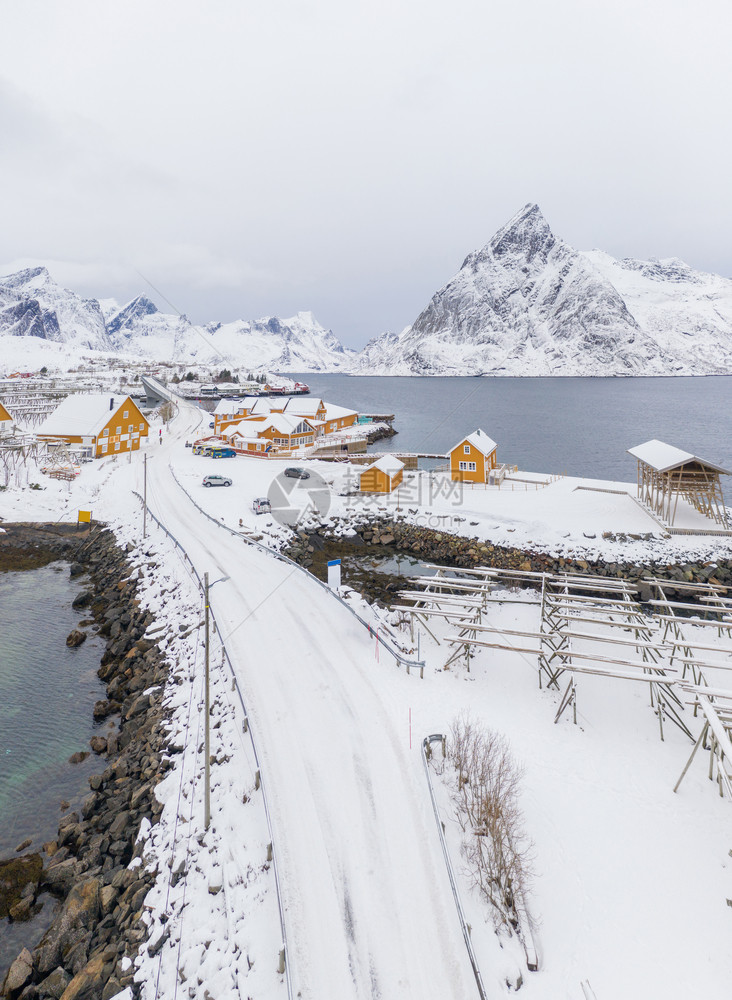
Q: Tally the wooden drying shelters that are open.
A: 1